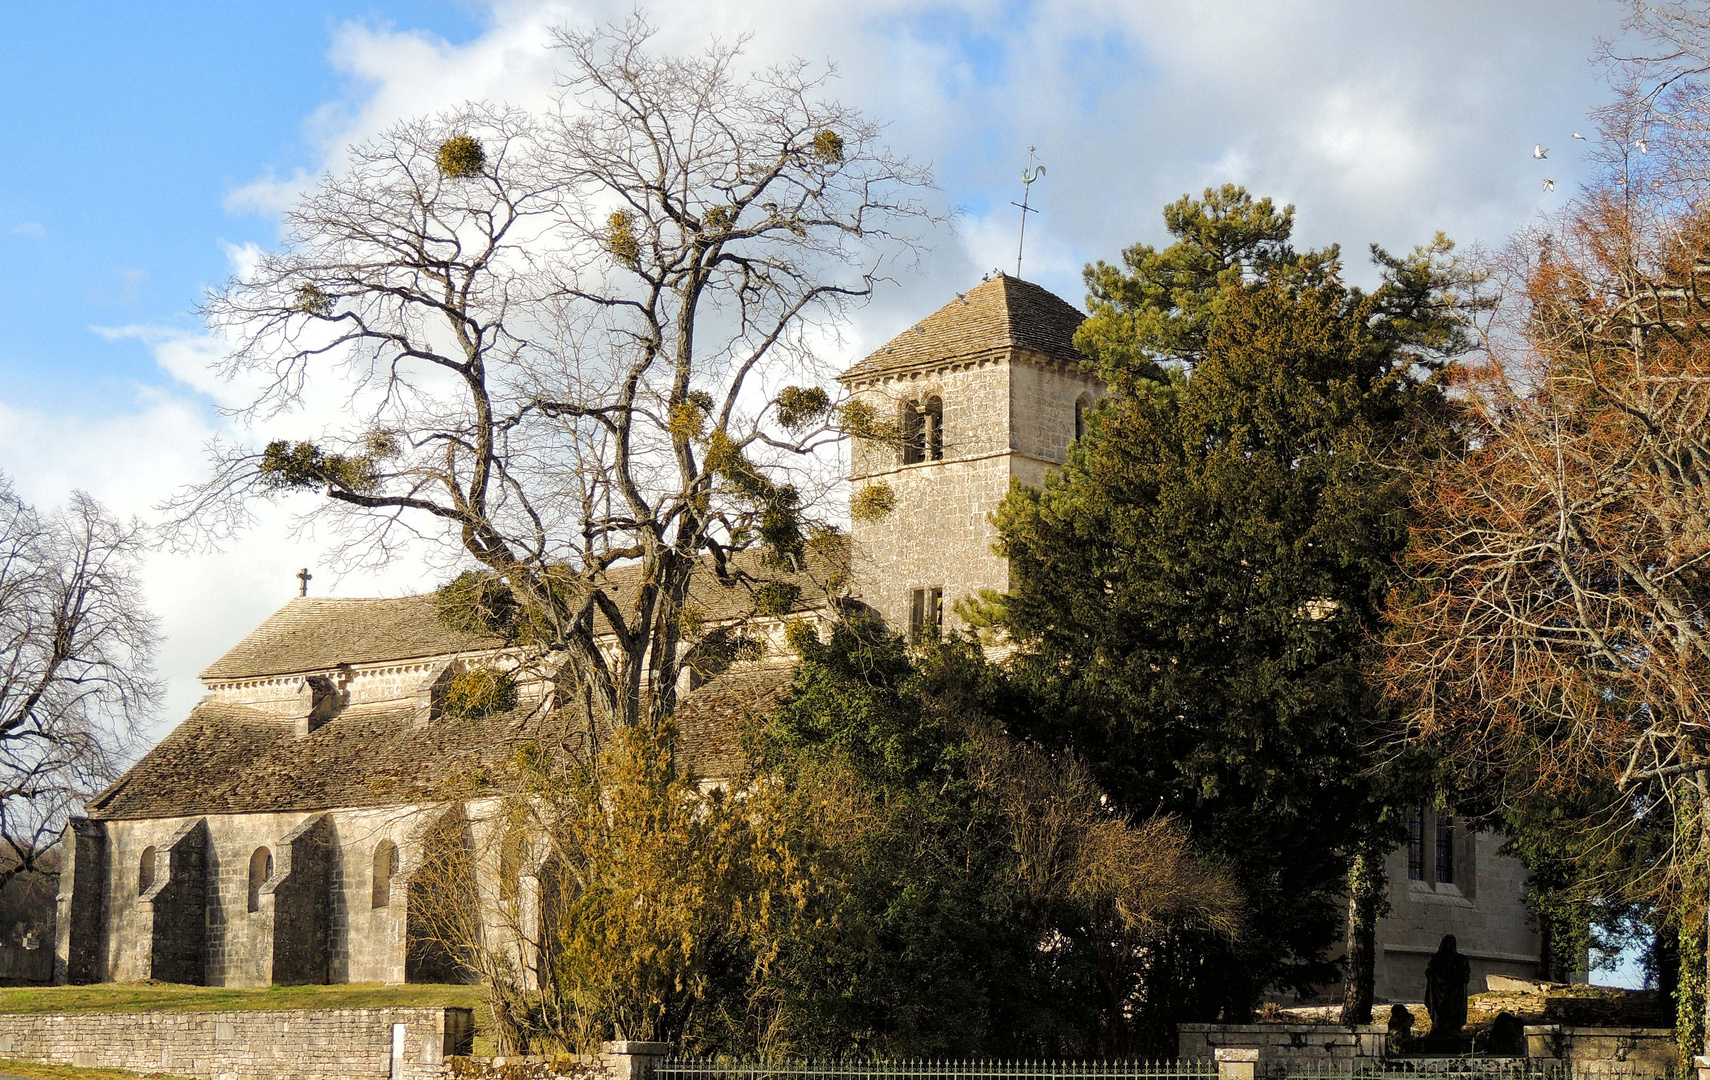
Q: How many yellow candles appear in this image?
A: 0